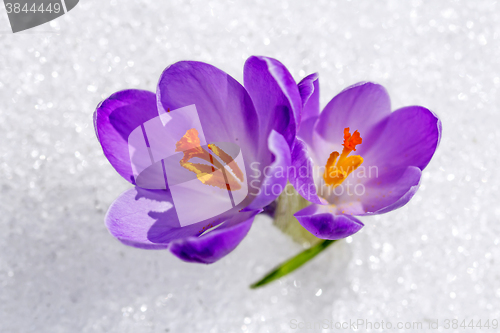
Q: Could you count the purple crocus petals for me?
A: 12